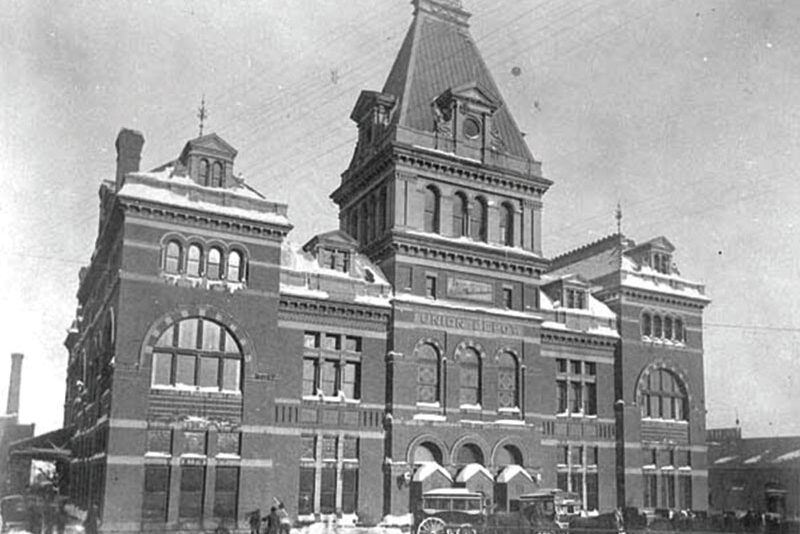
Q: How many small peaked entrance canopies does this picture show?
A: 3